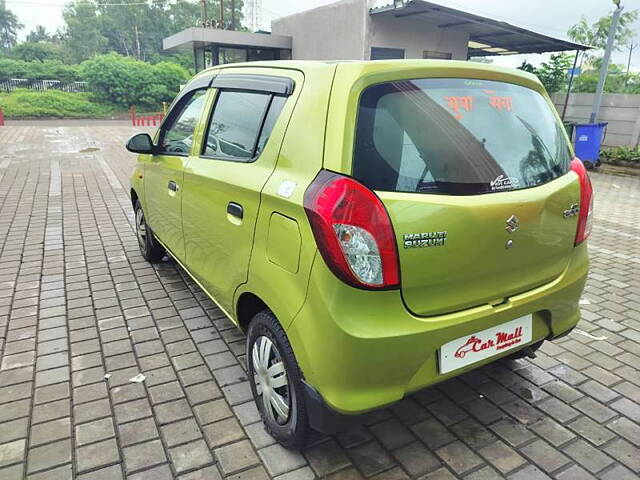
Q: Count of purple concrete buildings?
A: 0